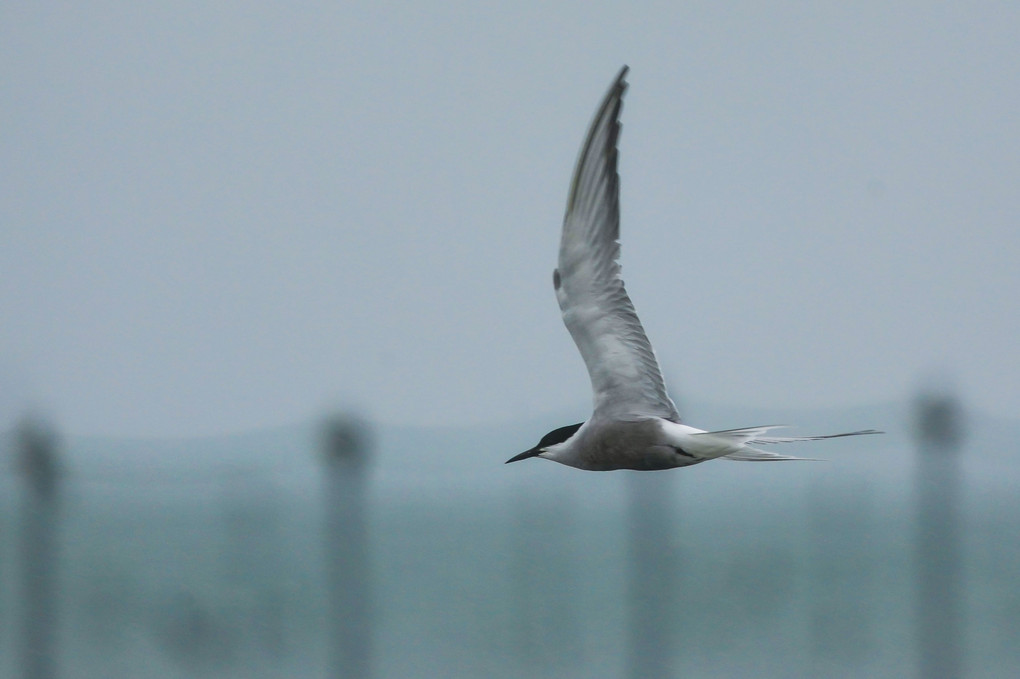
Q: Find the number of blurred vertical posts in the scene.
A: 4